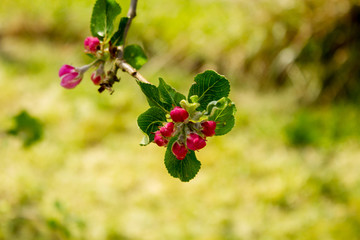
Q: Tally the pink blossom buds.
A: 9